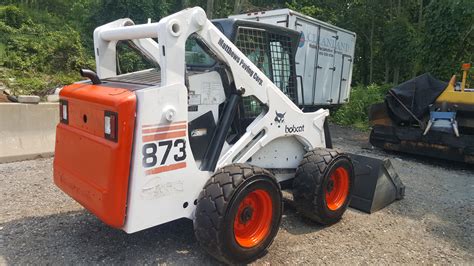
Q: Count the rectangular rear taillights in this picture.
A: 2